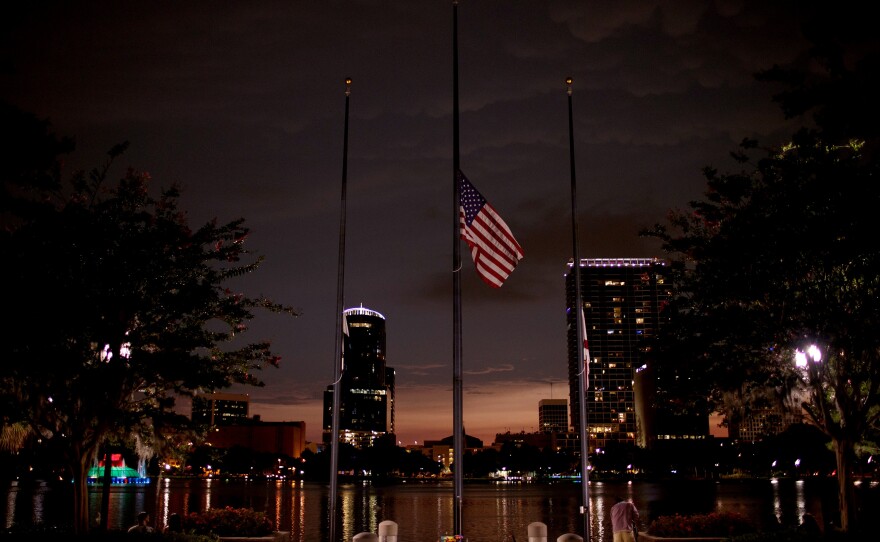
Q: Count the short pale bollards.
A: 4